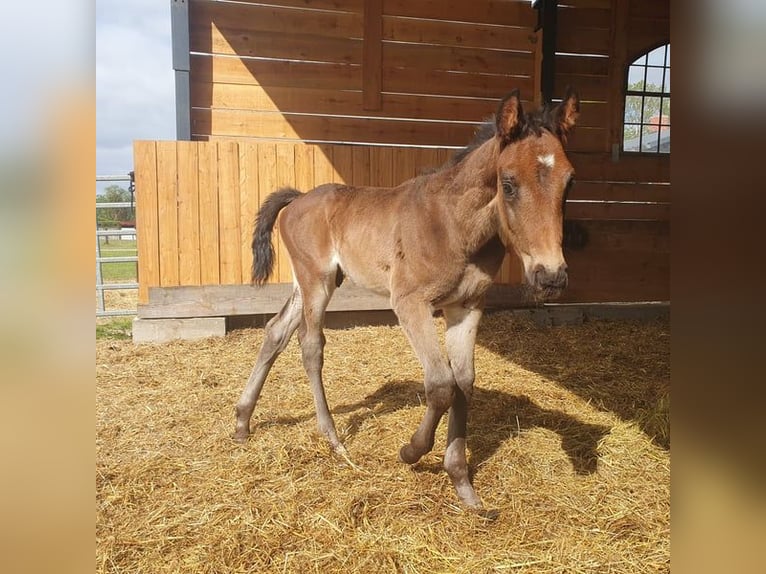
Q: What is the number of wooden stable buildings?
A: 1